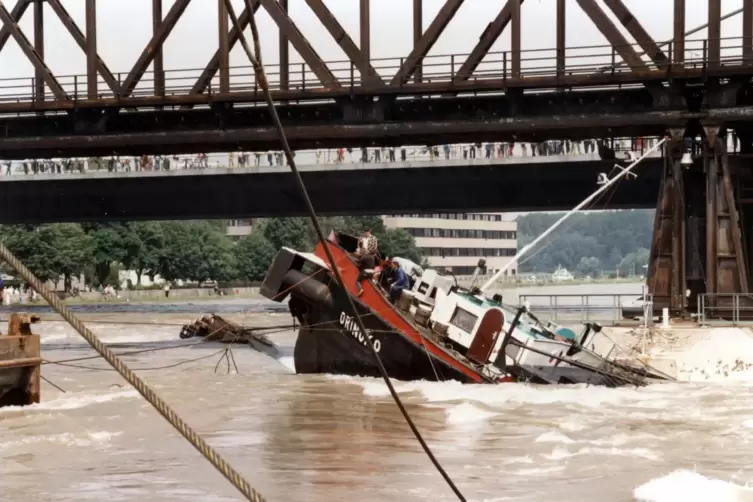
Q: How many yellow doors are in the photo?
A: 0